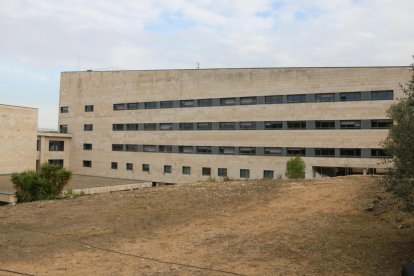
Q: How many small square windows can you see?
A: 15